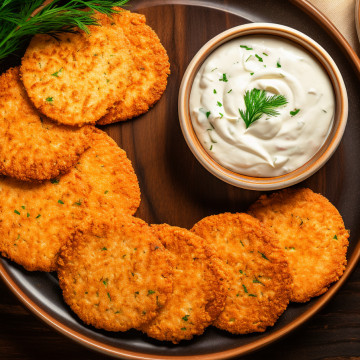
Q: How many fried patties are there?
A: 9